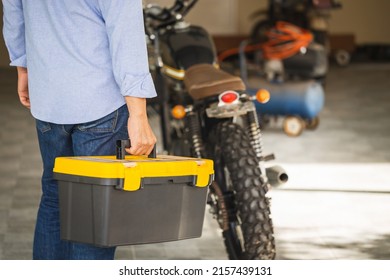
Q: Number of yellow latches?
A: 2